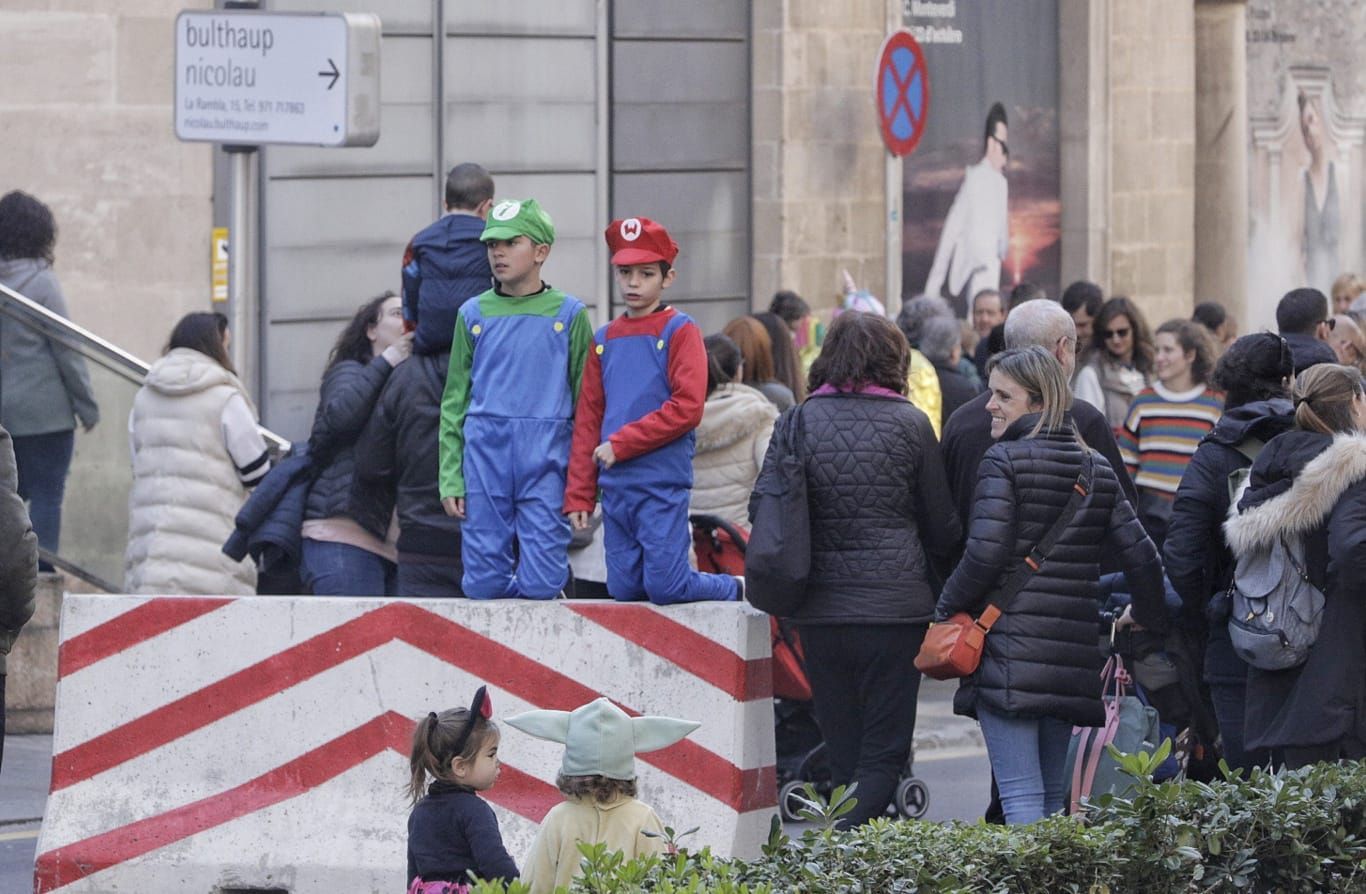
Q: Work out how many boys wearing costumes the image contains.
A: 2